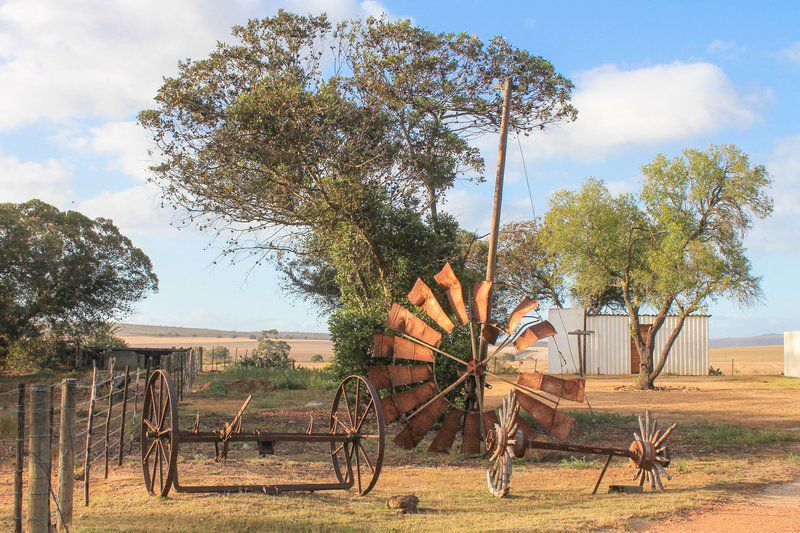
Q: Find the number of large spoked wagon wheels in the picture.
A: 2